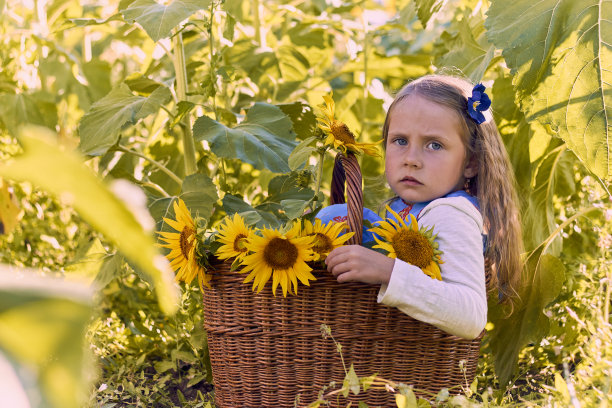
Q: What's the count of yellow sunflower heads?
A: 6